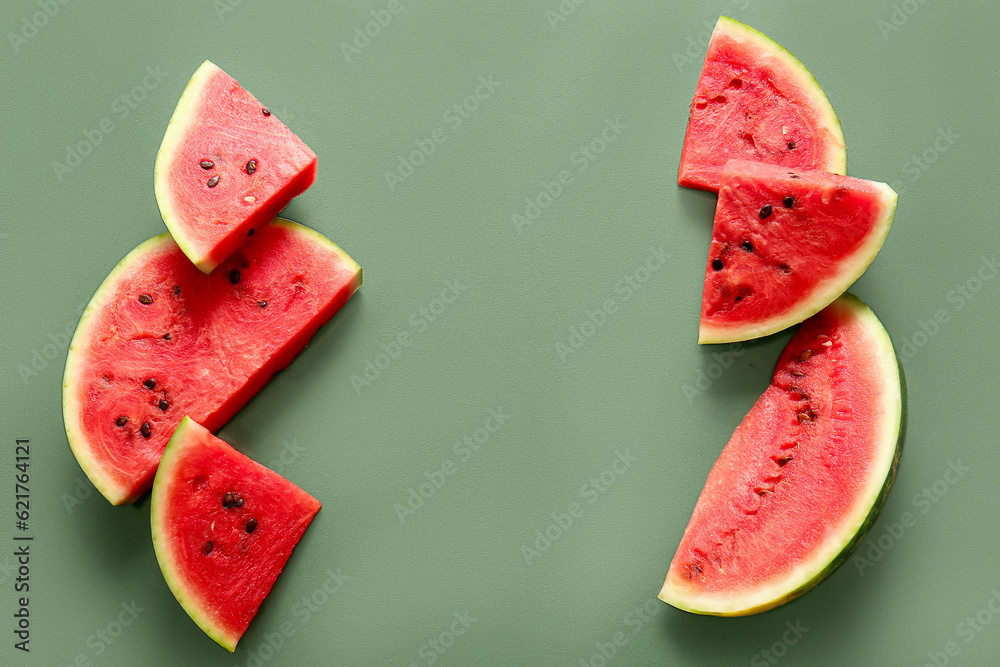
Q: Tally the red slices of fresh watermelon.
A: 6